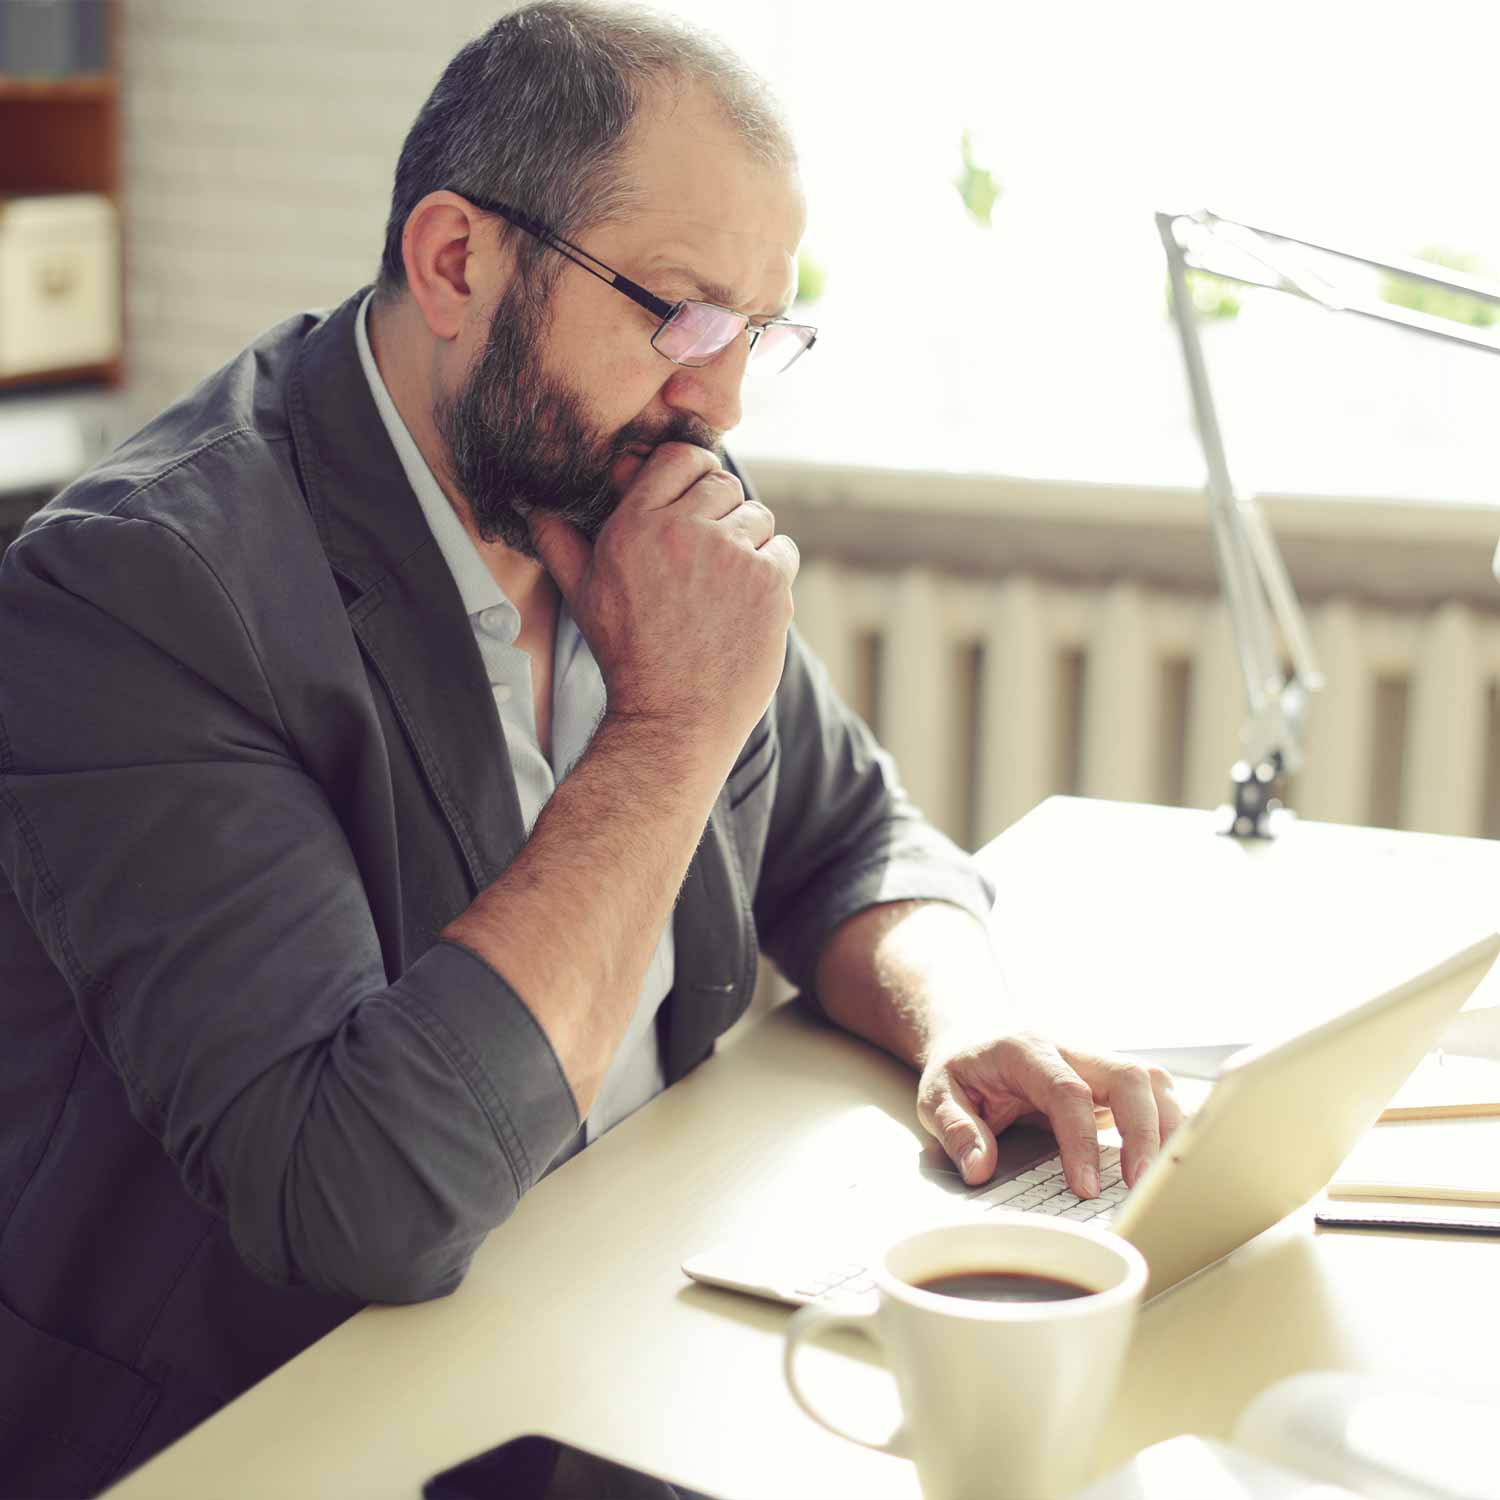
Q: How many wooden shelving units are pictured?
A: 1